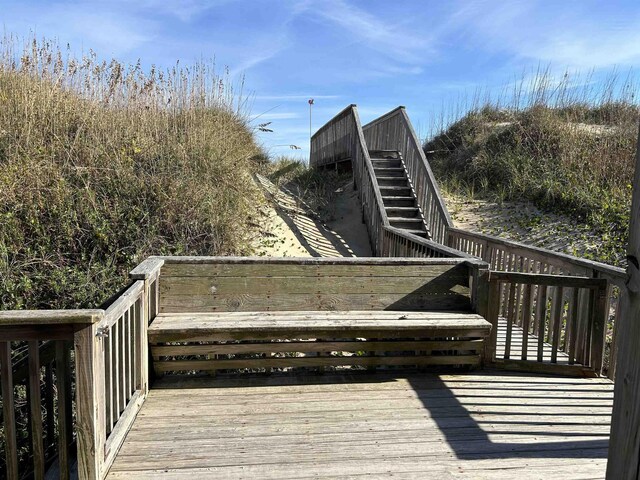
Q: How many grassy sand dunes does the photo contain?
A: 2